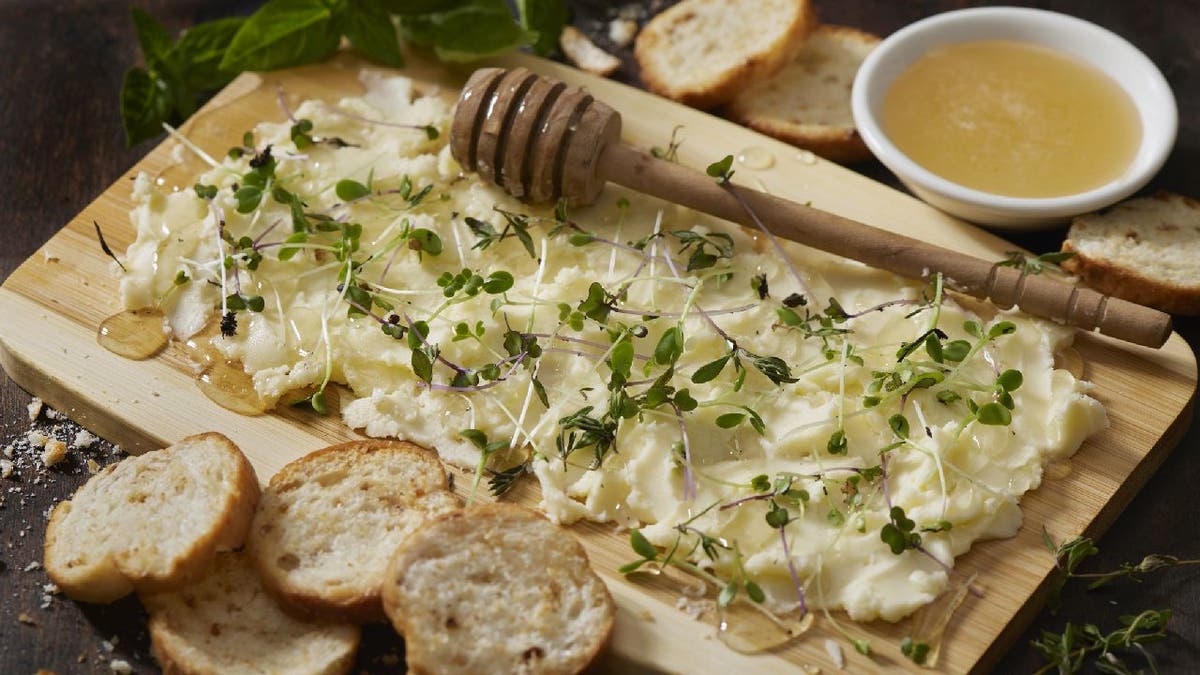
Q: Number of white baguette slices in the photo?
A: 7